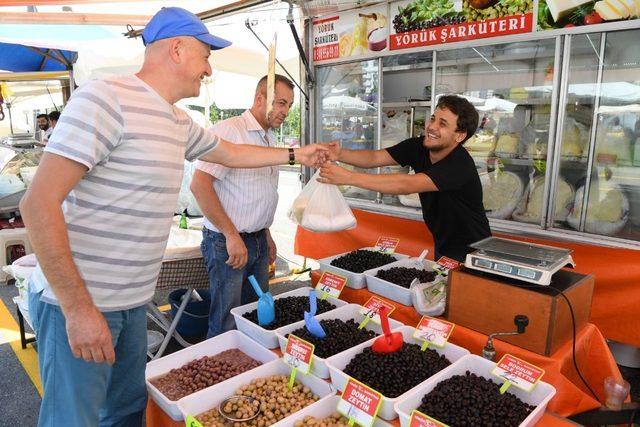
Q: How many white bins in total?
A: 9